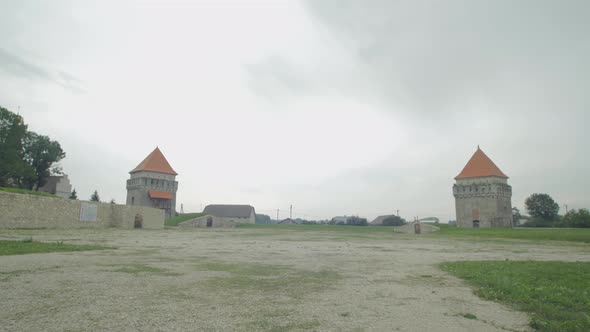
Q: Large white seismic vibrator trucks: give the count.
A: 0